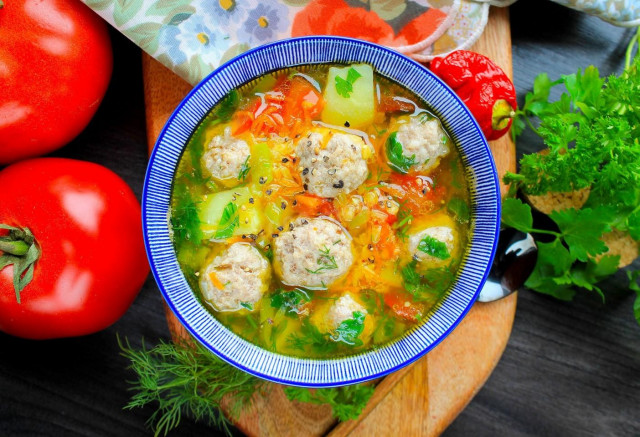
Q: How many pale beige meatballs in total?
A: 7